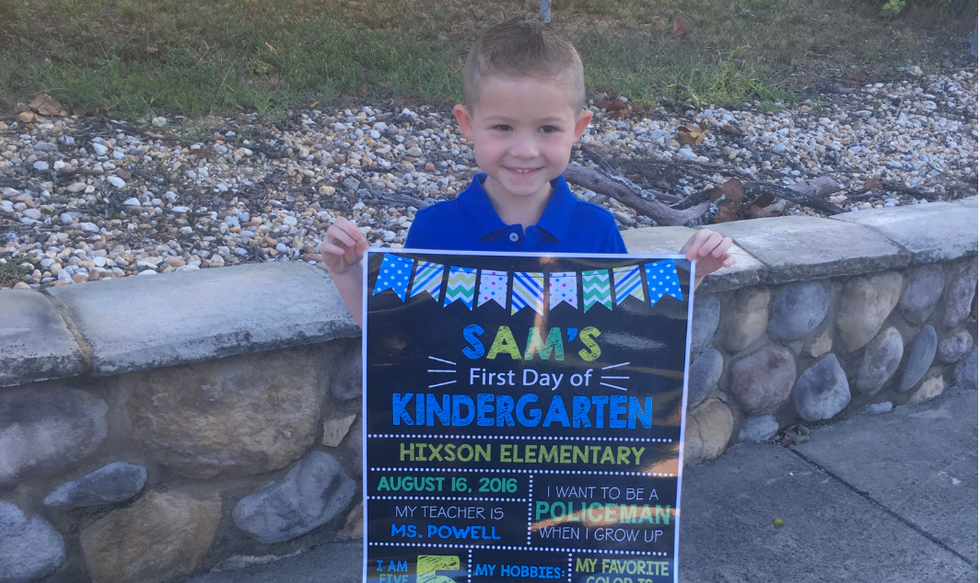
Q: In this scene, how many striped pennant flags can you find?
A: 3